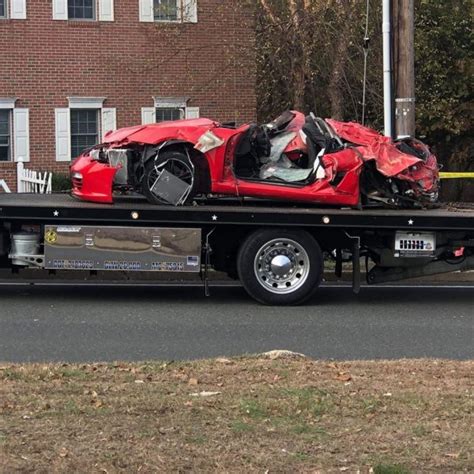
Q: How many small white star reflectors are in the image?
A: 3